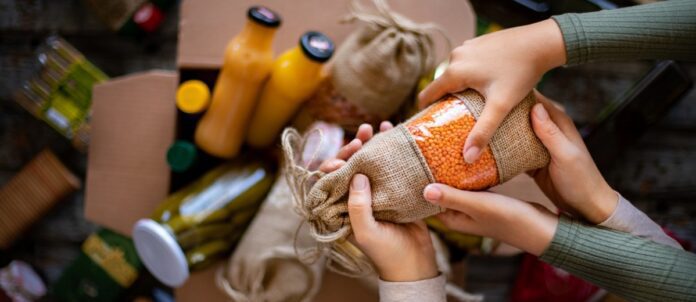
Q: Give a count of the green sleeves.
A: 2